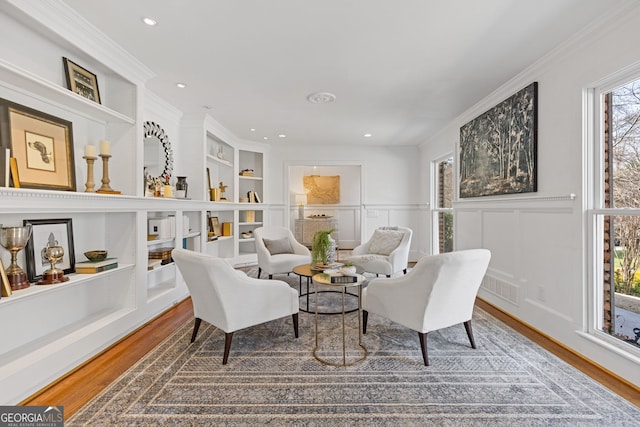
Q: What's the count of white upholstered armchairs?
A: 4